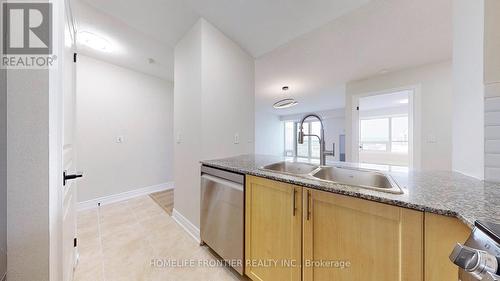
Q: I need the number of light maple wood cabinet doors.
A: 2